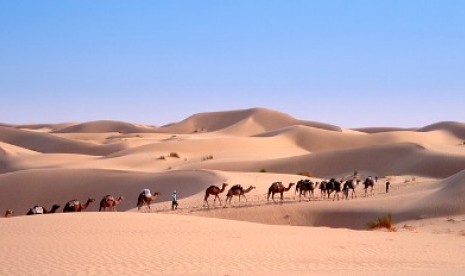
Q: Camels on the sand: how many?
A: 13